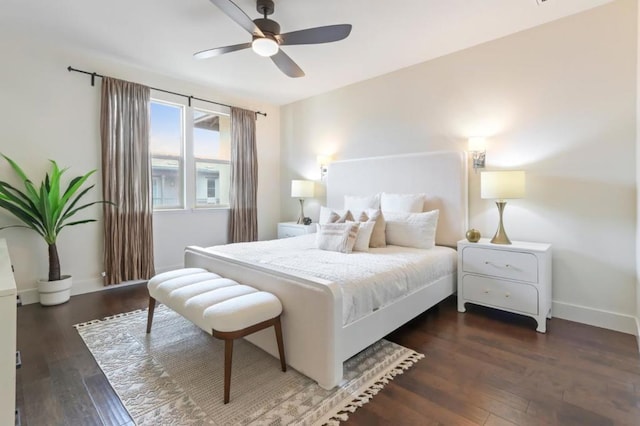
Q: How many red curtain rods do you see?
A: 0